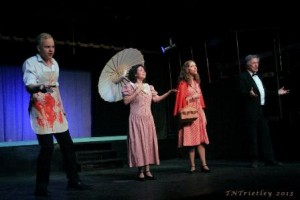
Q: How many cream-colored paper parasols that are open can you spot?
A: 1